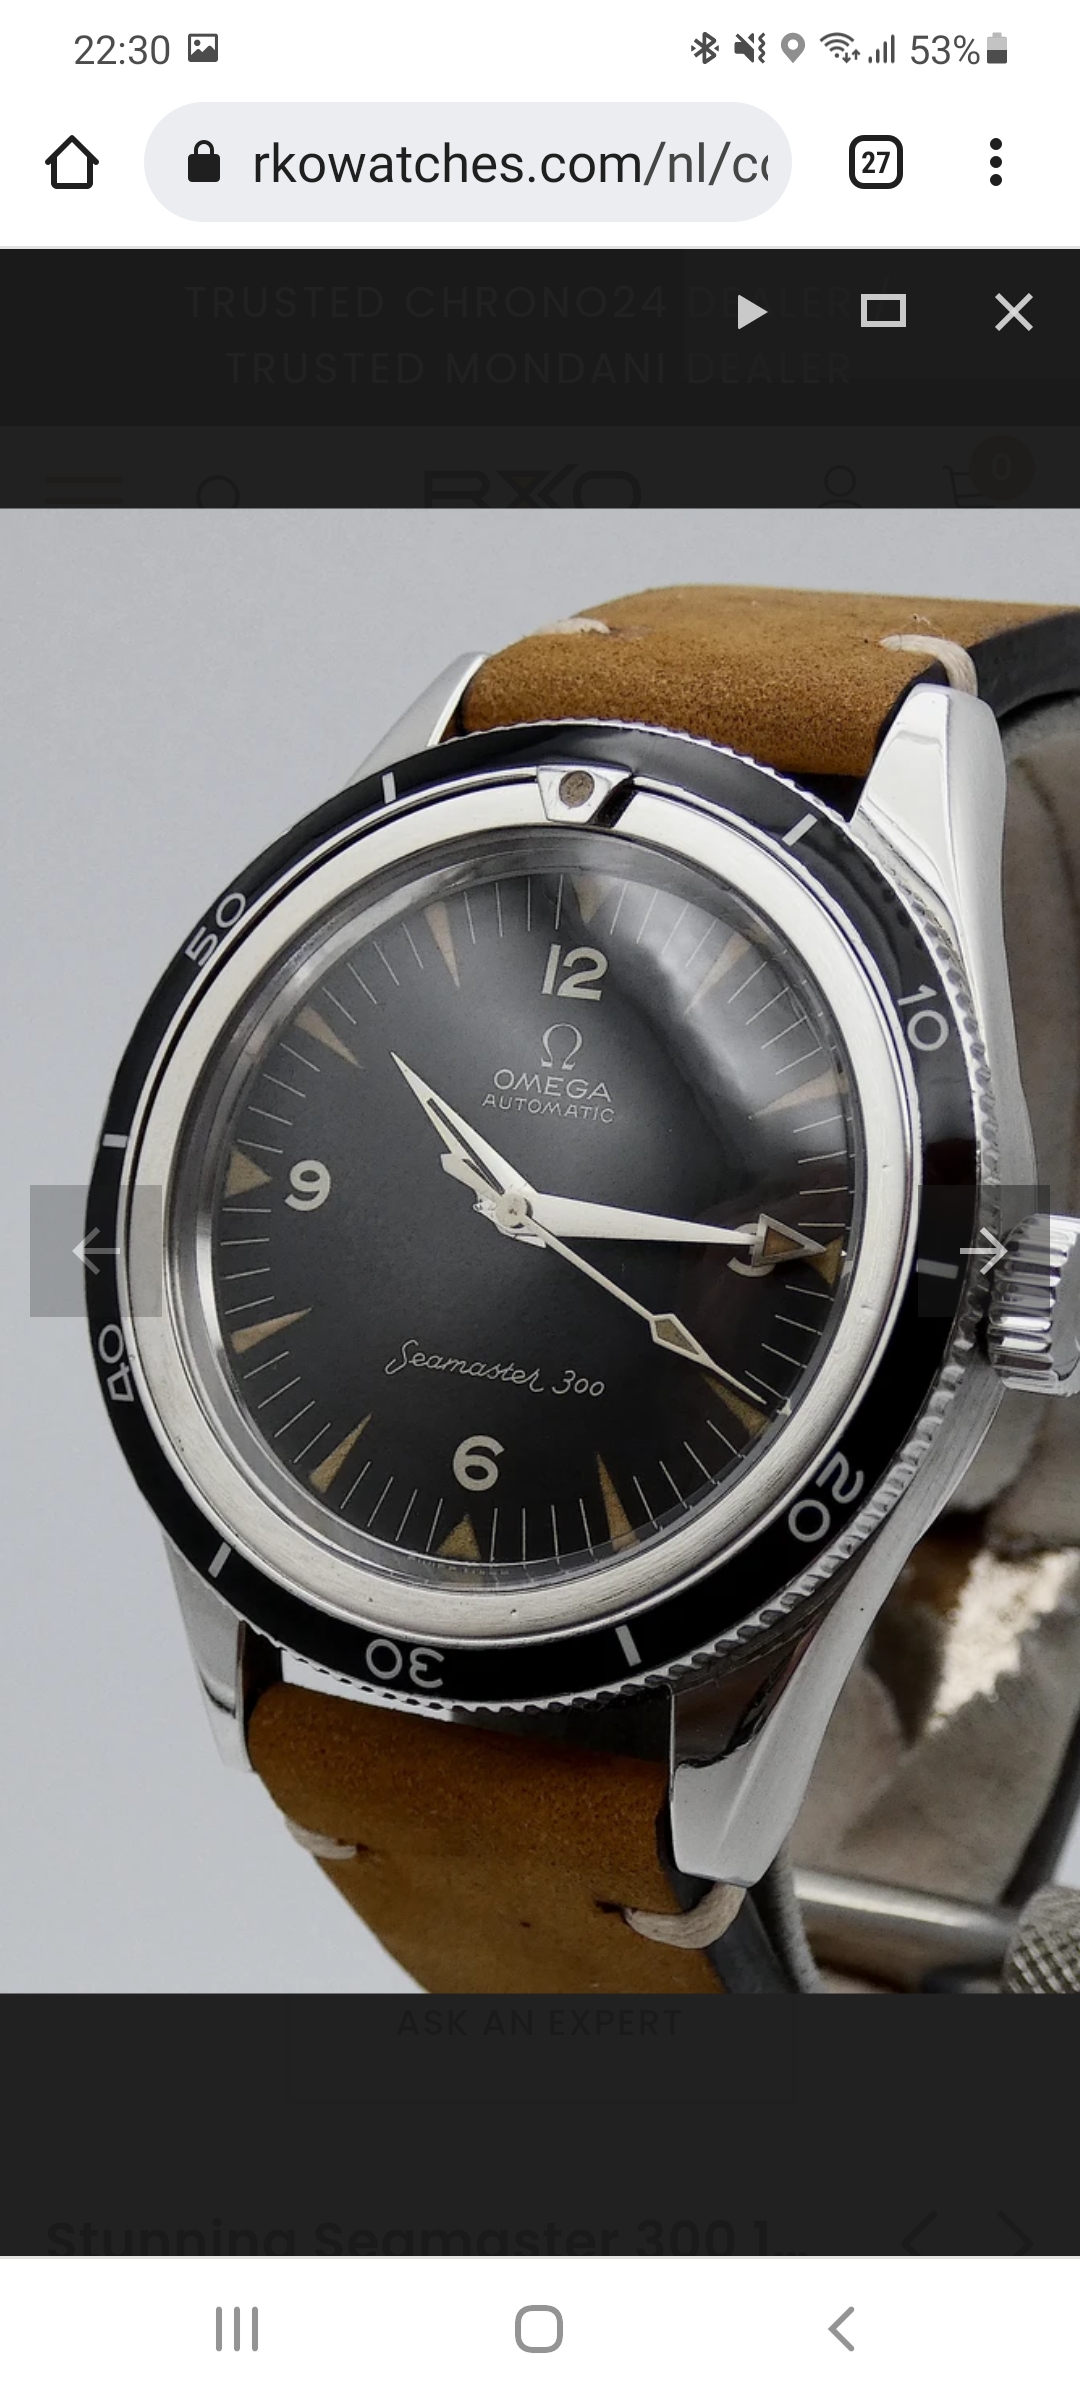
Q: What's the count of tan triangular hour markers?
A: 12